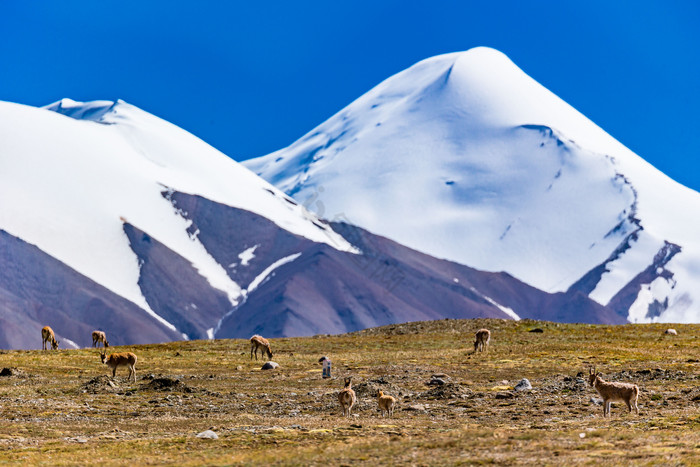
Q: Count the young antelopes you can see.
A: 1